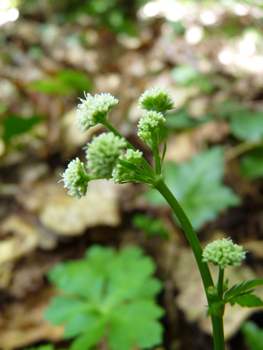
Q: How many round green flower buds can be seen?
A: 7